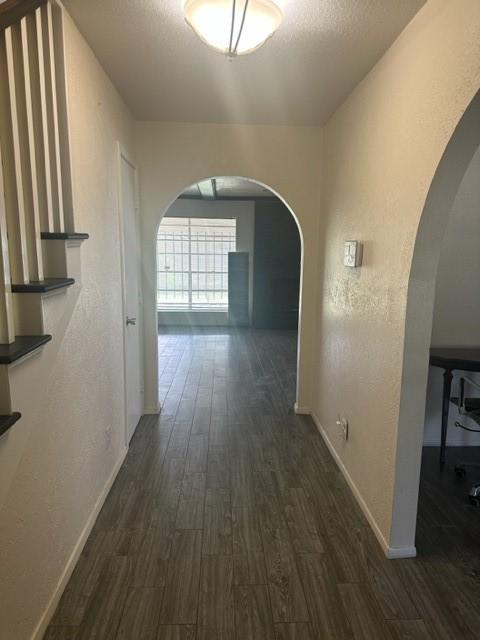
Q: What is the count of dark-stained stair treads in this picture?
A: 4